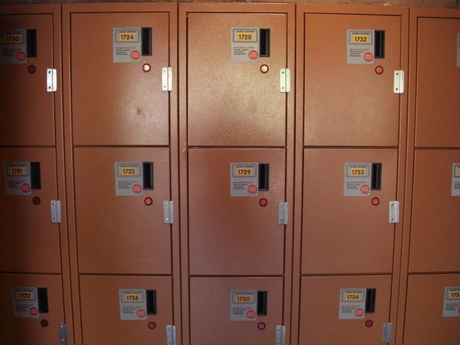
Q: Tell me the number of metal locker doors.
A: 15